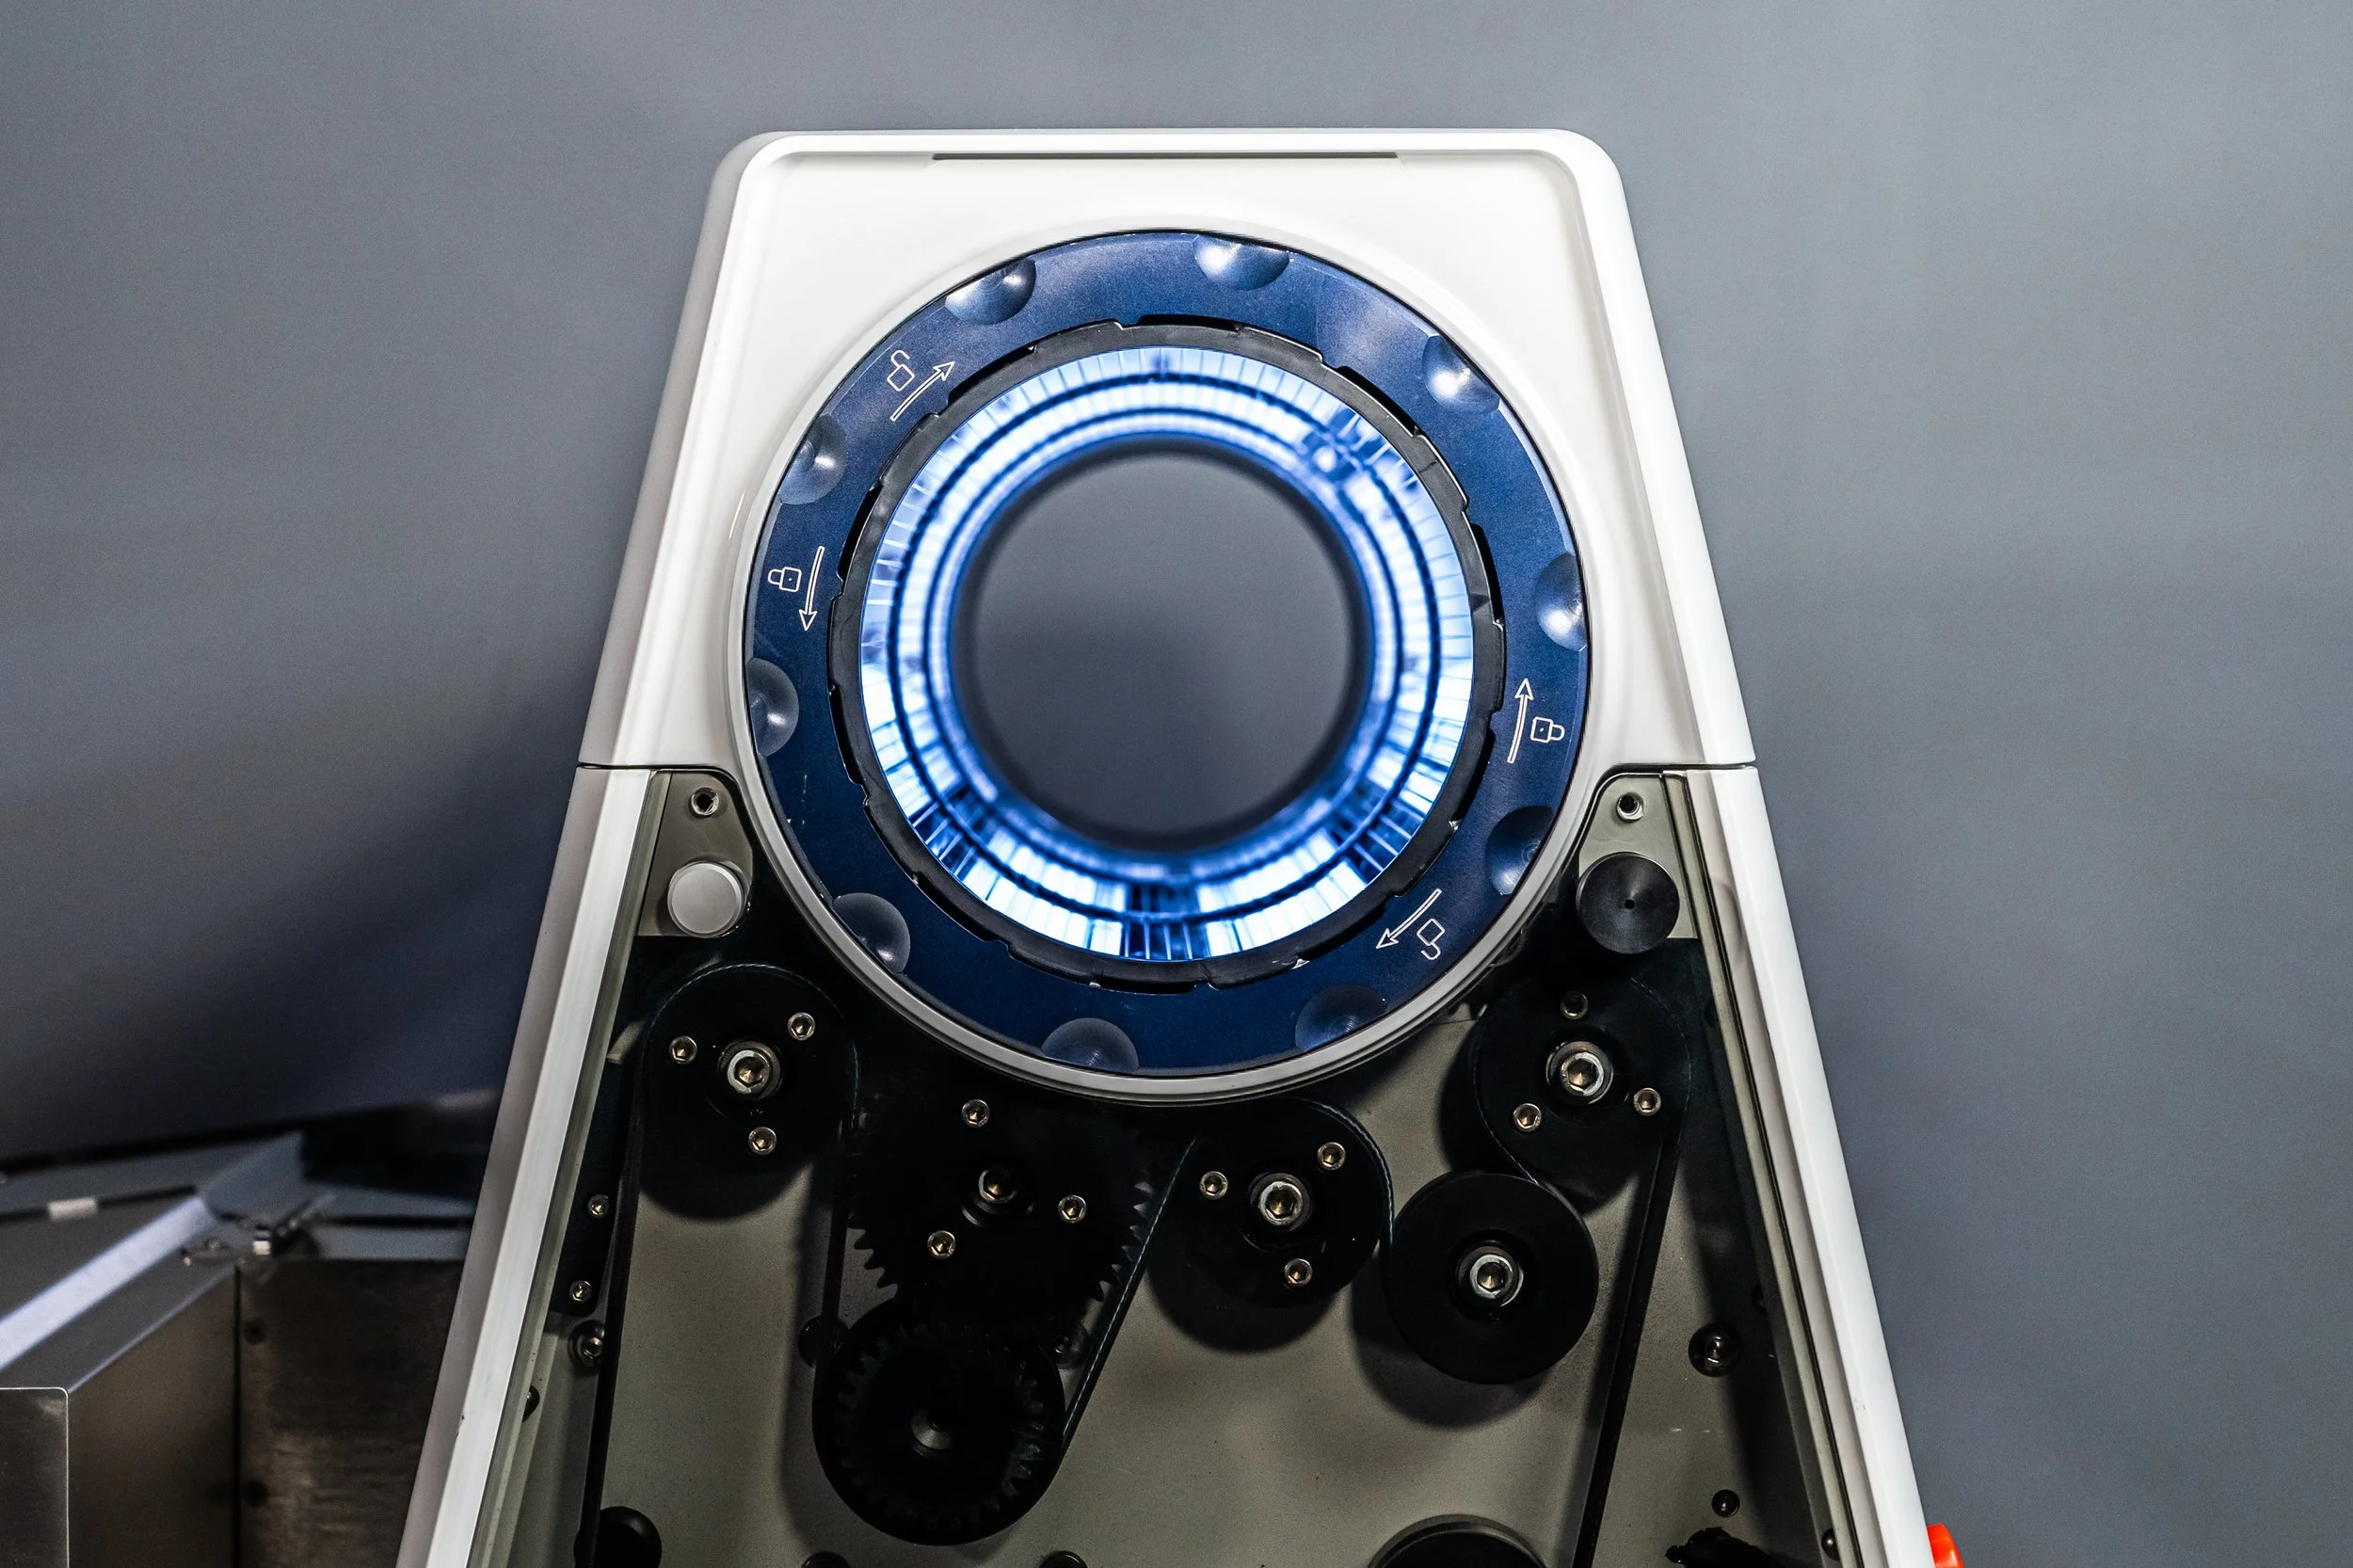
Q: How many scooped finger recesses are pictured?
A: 10